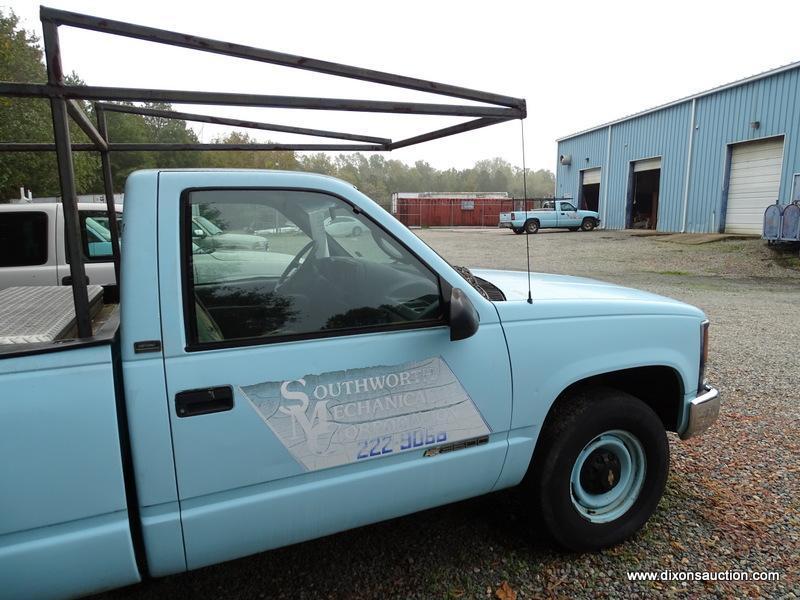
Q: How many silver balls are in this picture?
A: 0